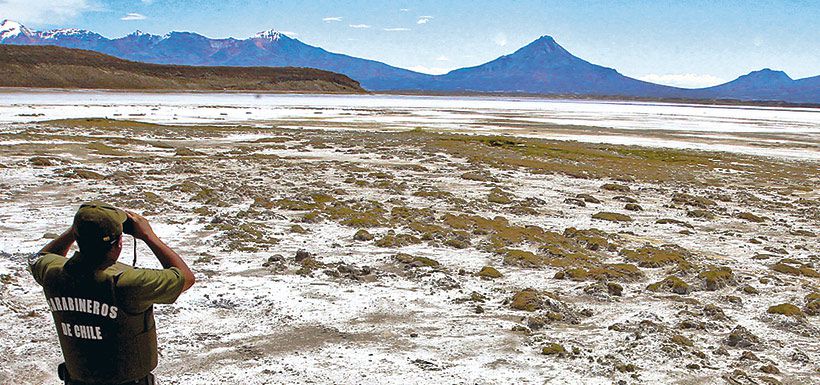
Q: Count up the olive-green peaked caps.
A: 1